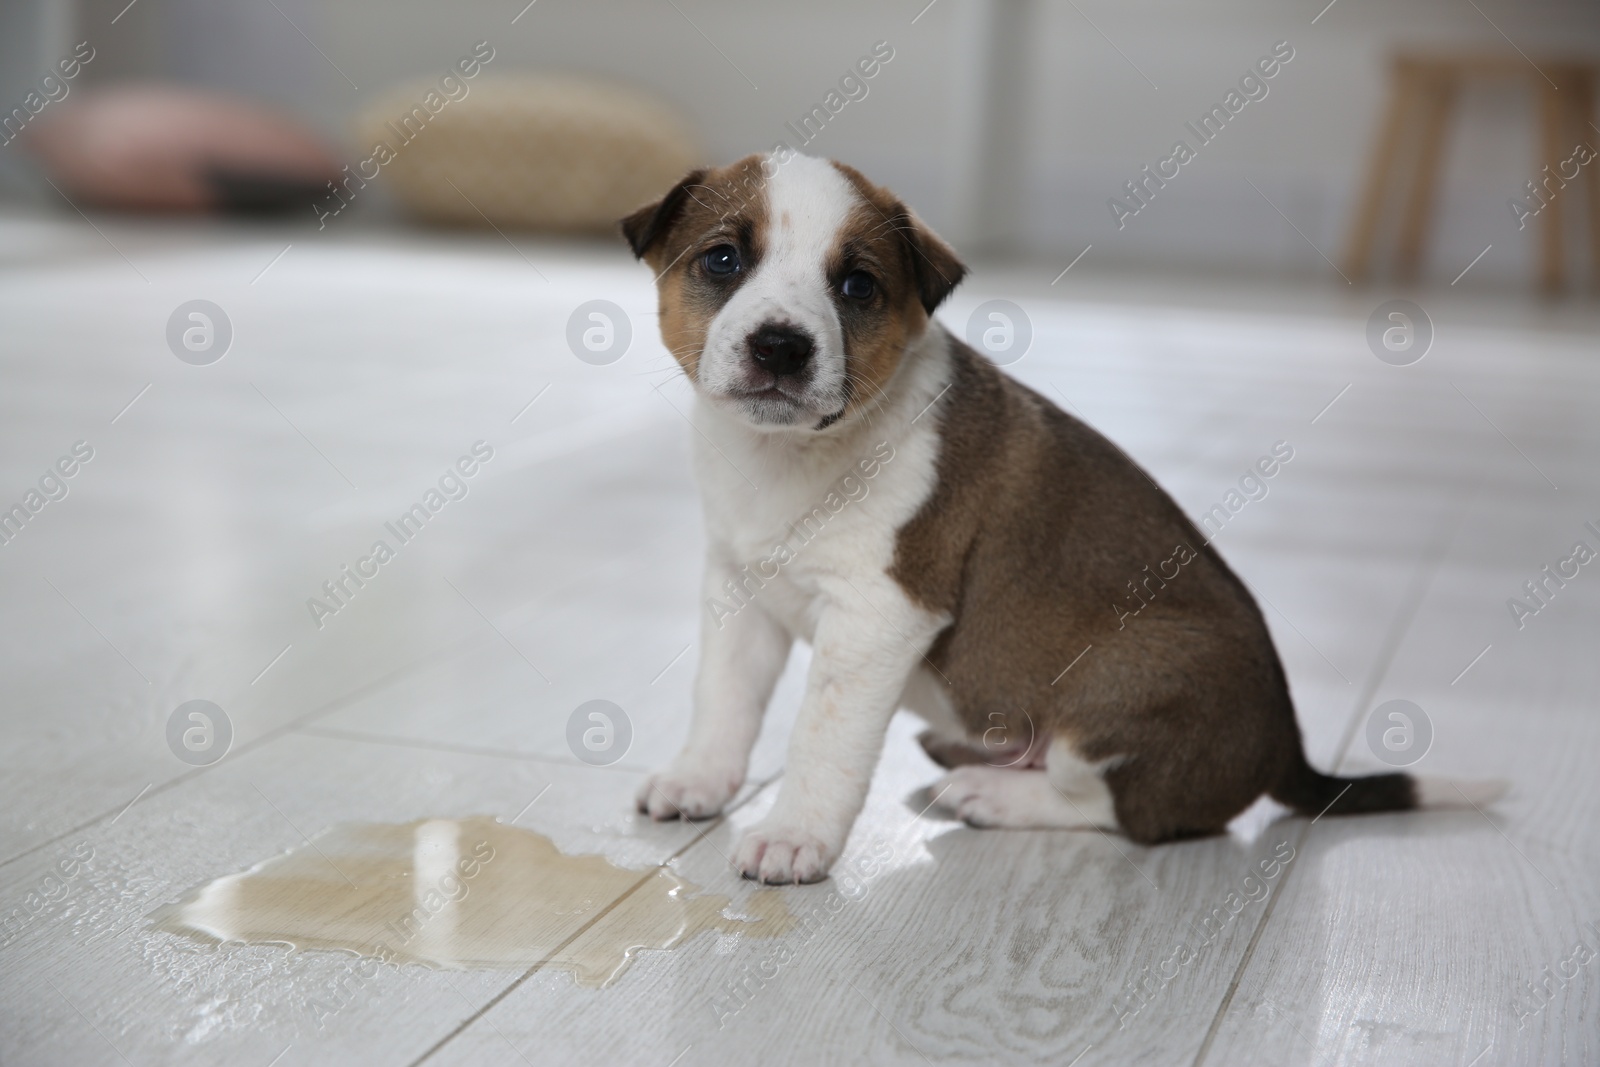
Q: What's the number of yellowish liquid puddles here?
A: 1